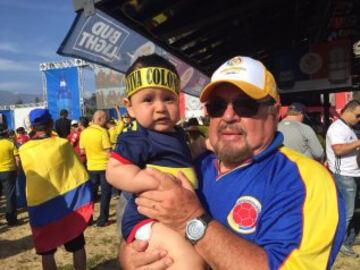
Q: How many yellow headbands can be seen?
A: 1